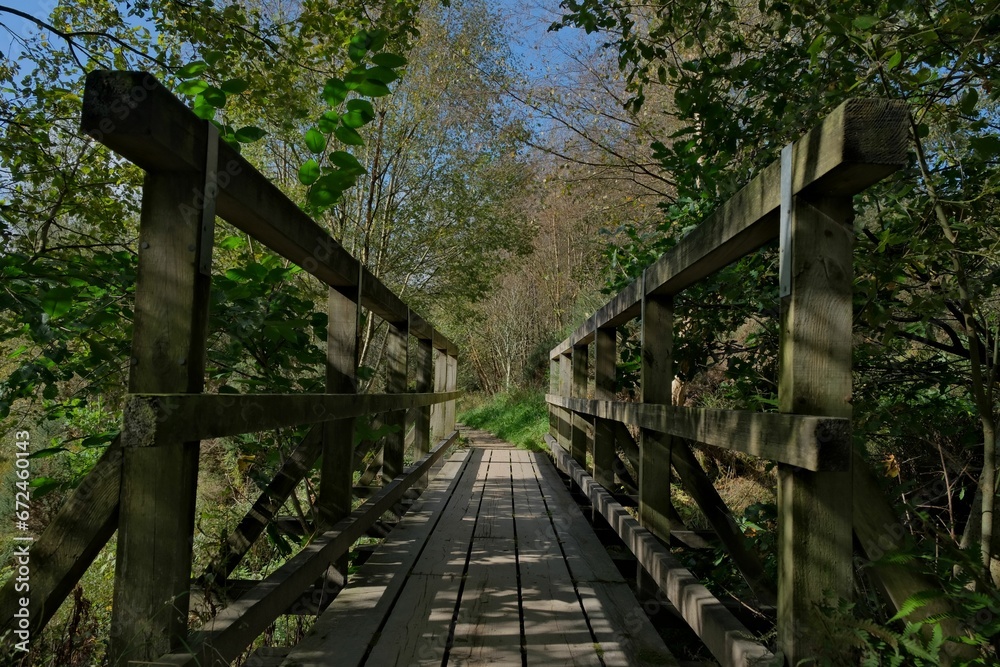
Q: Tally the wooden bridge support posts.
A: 12